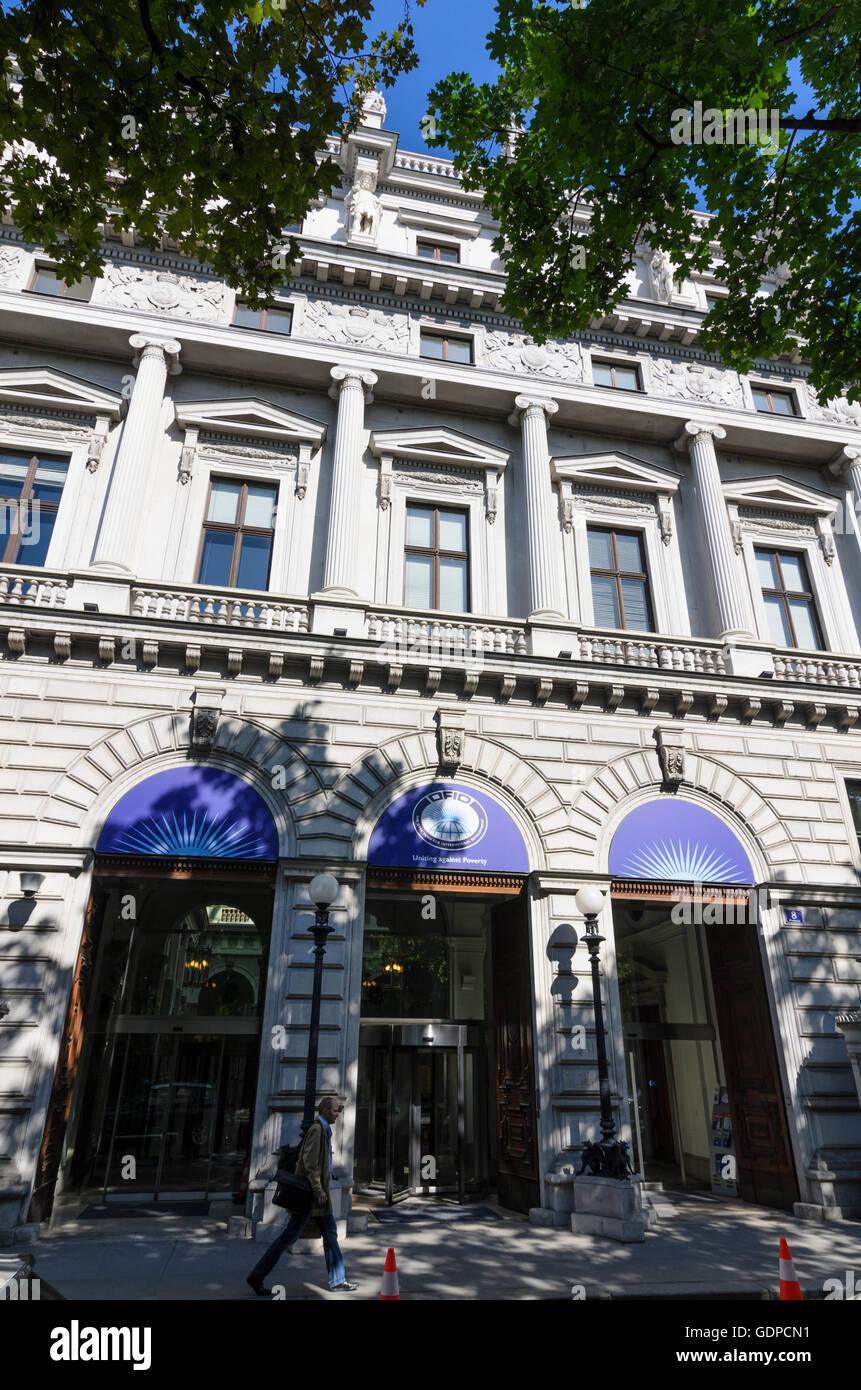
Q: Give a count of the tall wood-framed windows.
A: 5